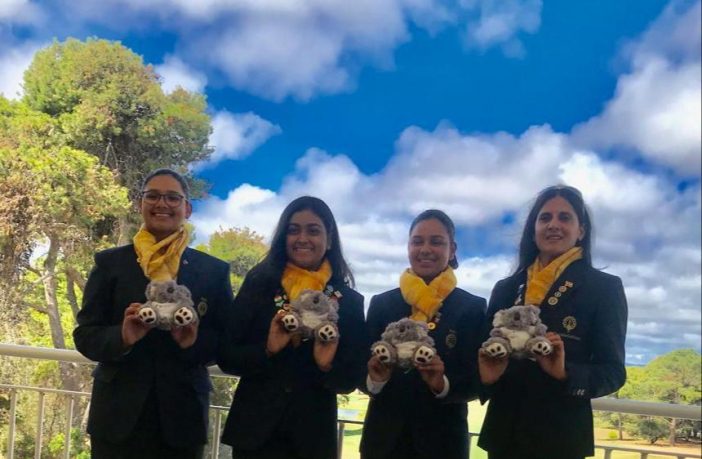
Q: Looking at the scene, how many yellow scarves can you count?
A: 4